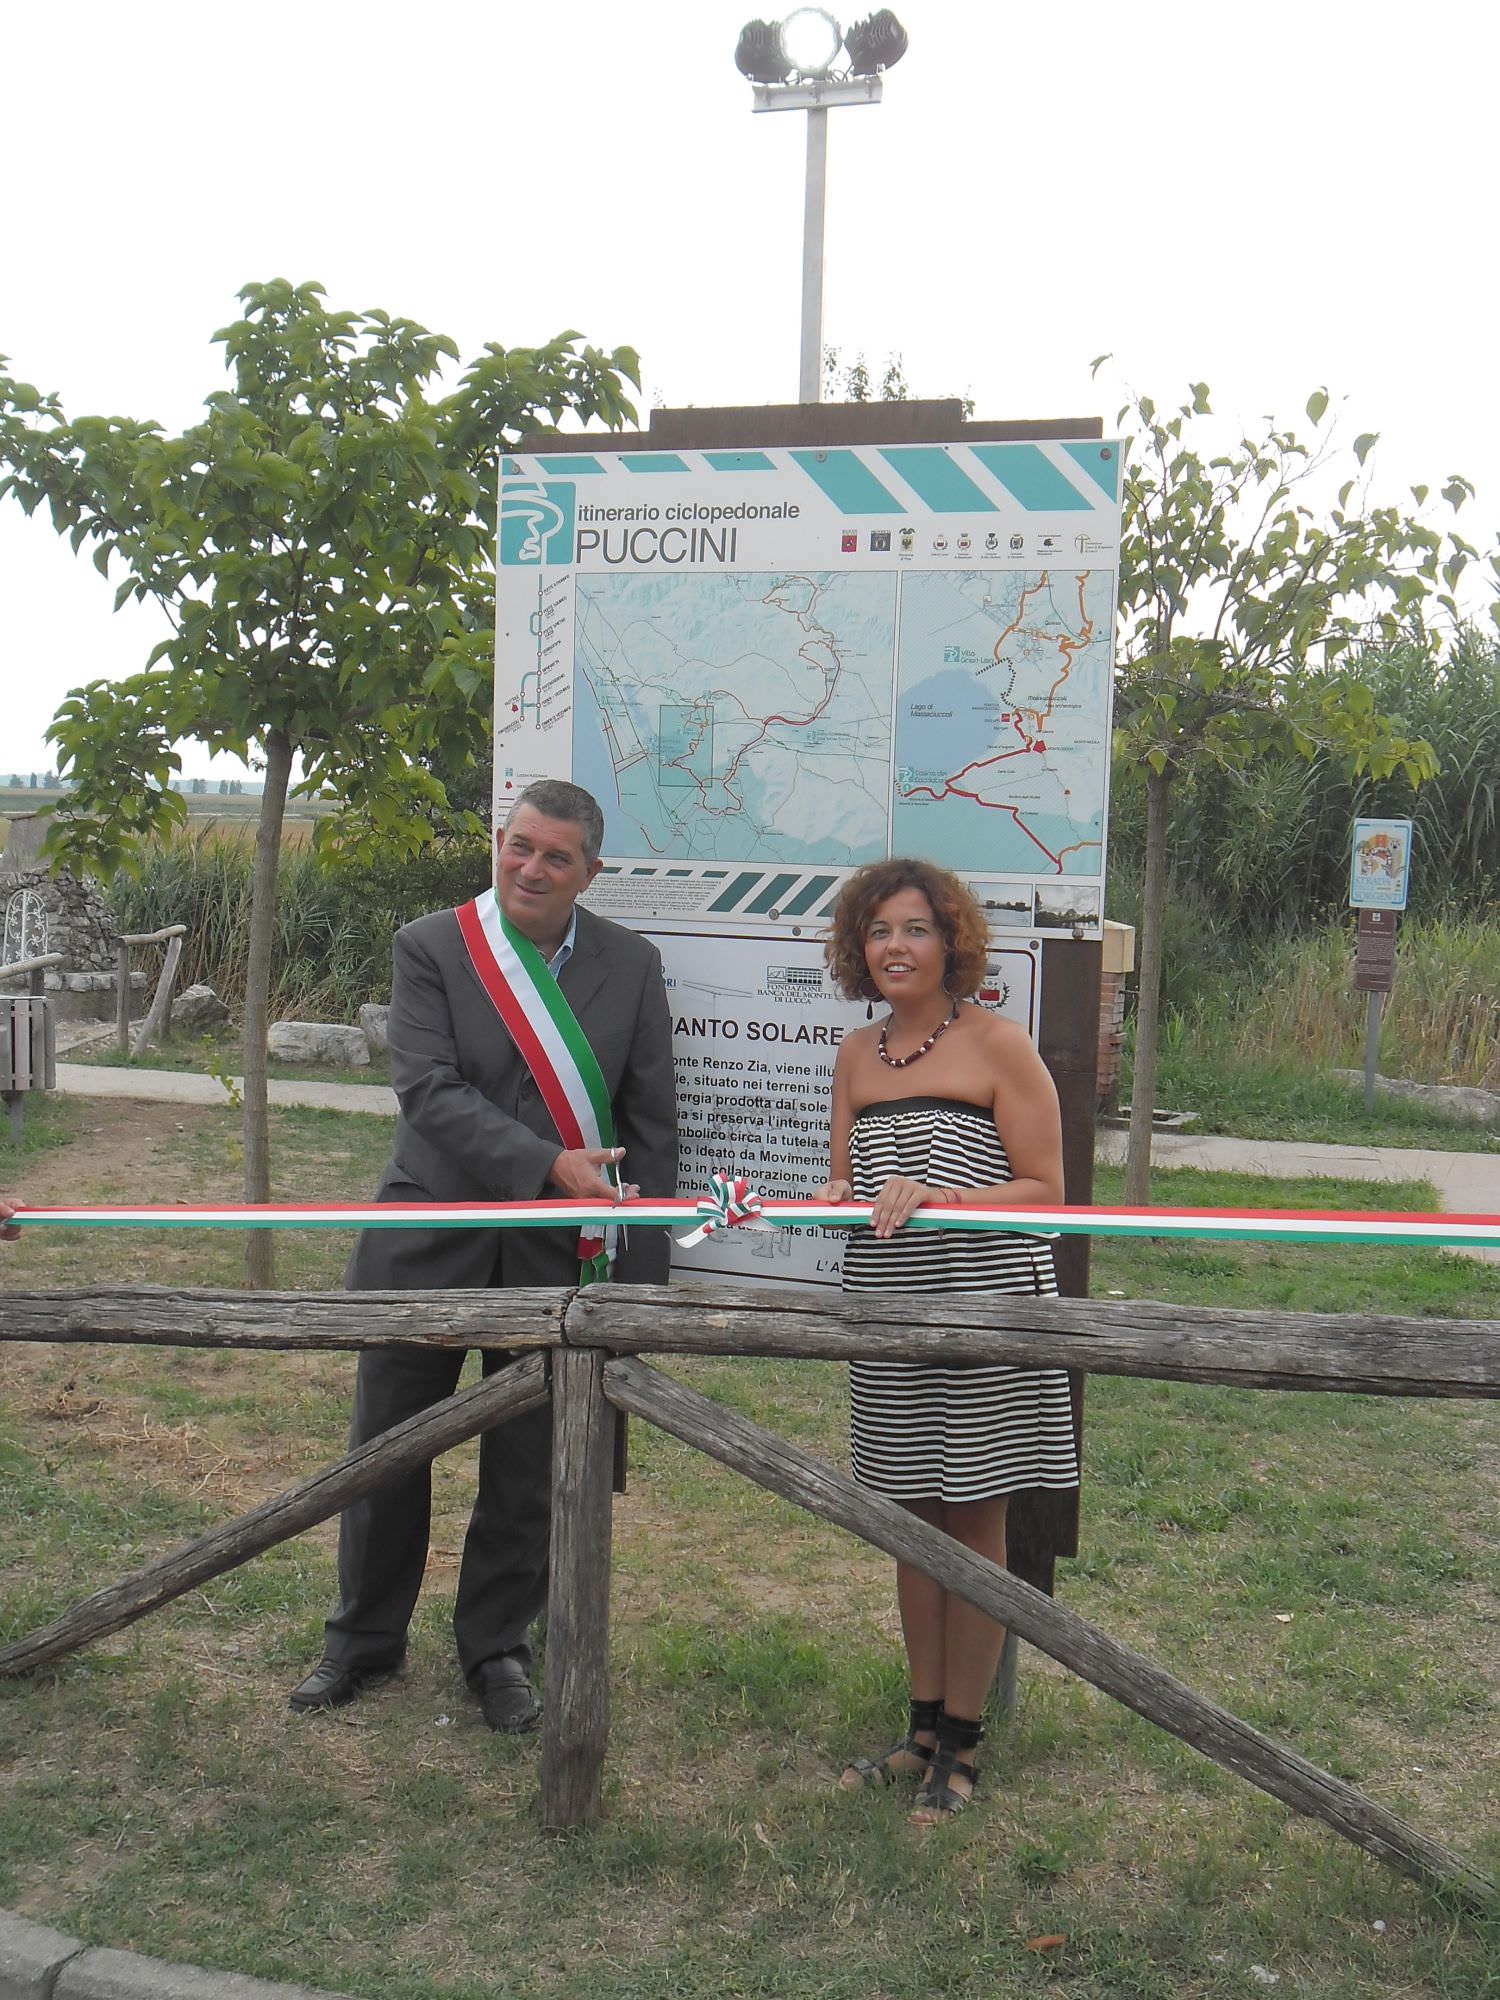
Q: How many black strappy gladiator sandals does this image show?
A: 2